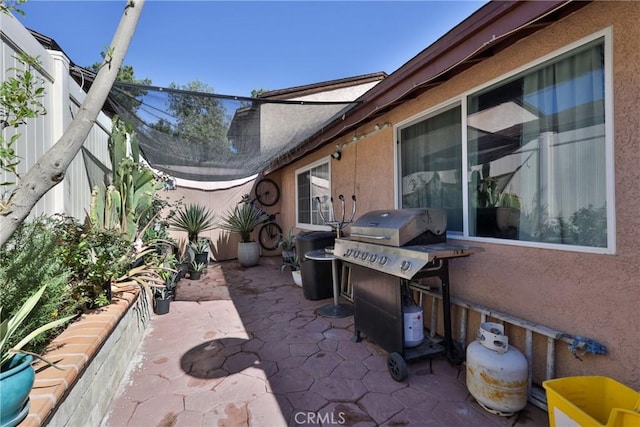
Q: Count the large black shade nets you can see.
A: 1